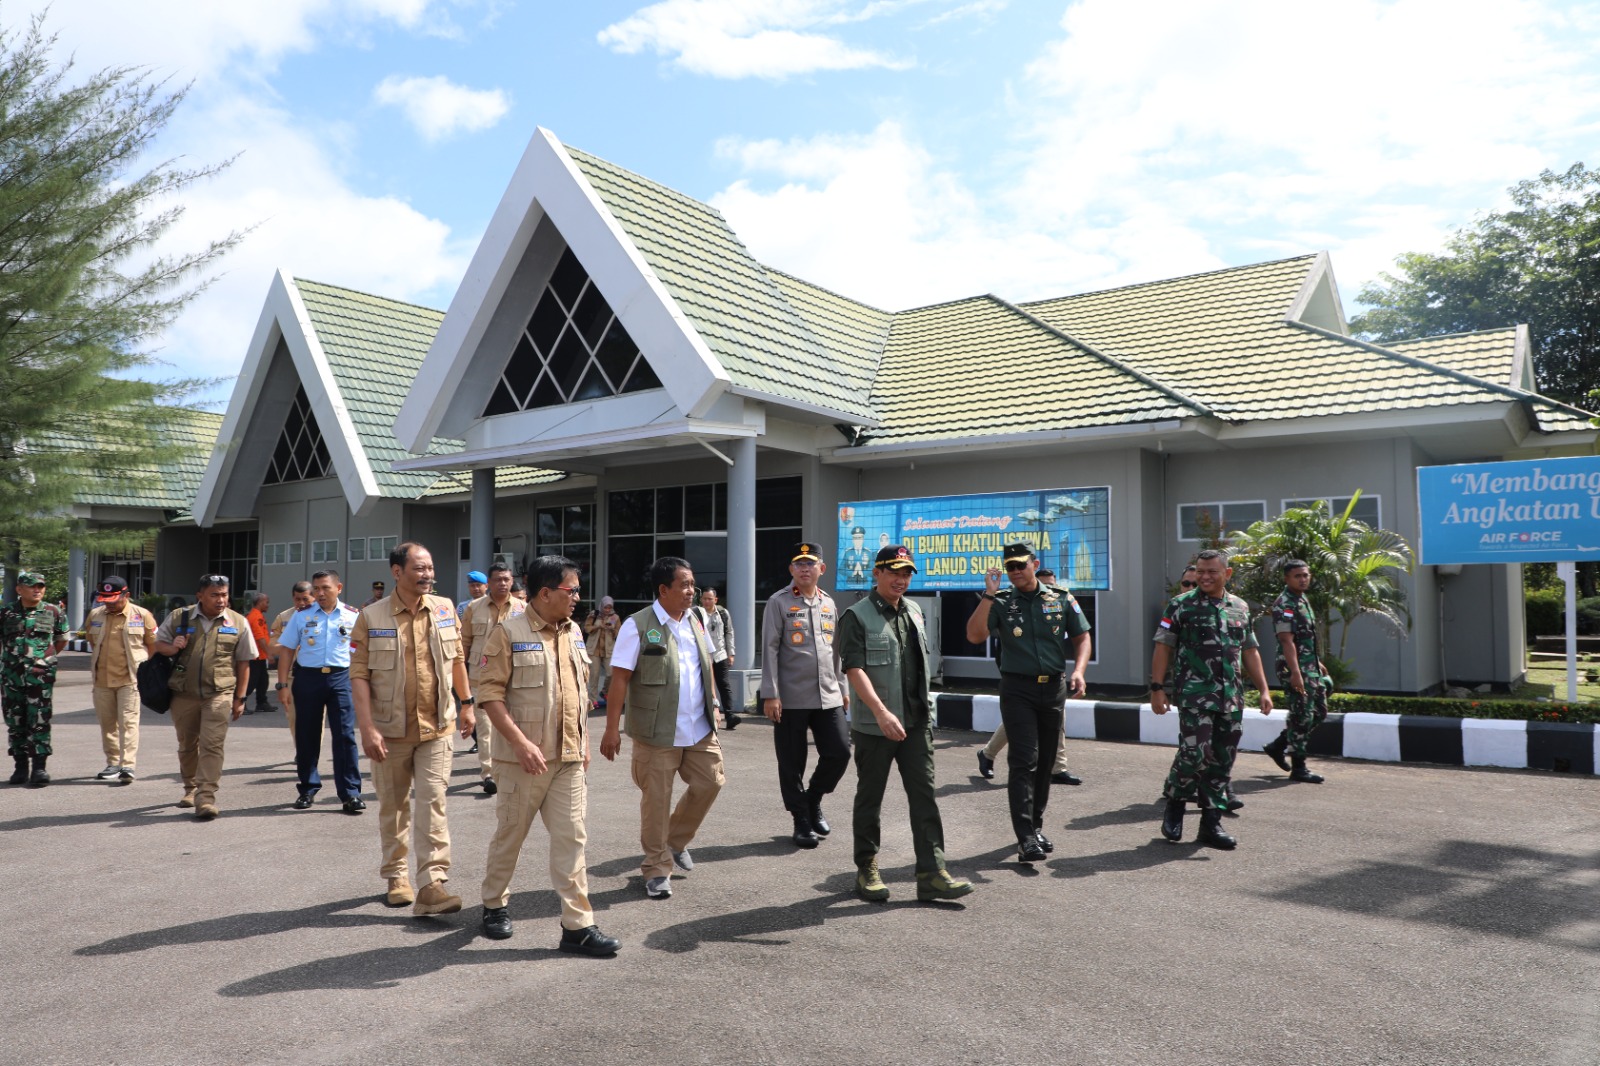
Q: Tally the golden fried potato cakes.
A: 0